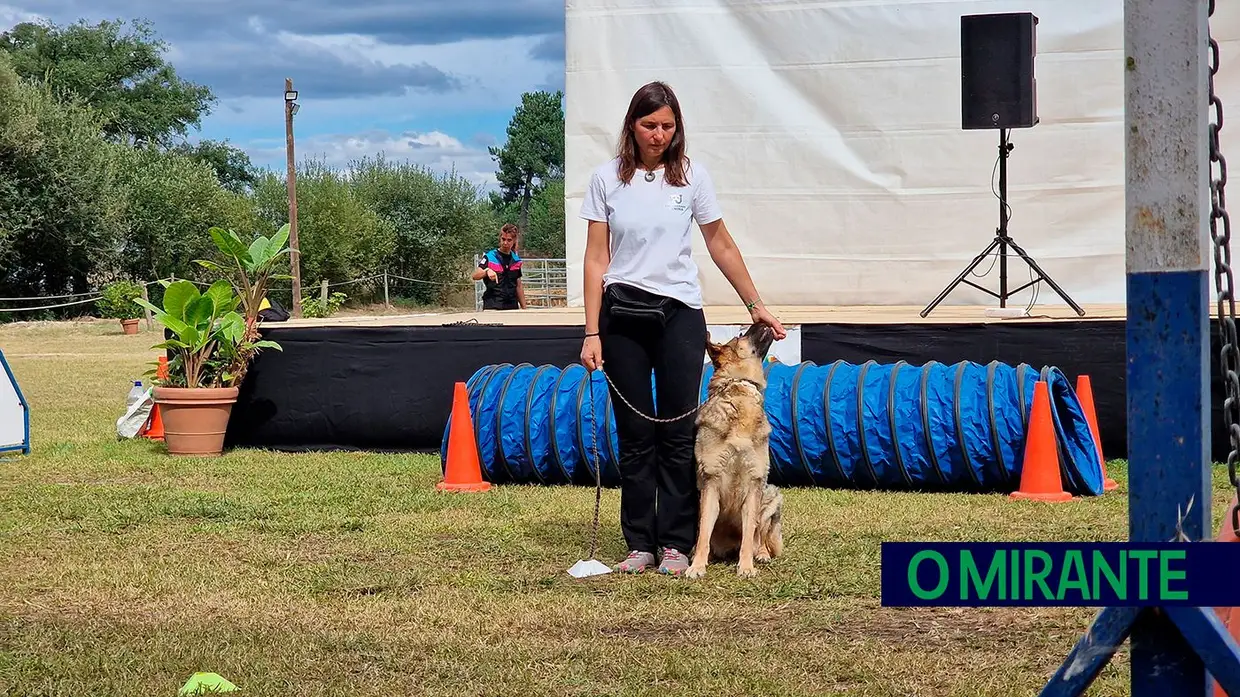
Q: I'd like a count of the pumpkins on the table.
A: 0